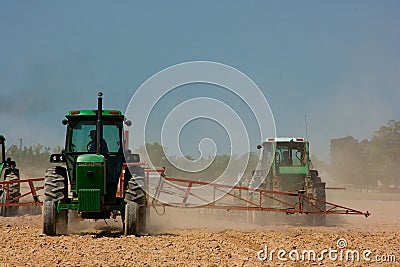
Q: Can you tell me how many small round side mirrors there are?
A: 3